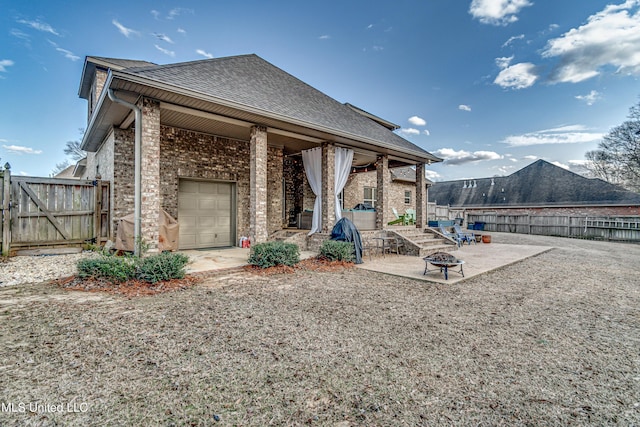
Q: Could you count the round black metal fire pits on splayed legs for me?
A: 1